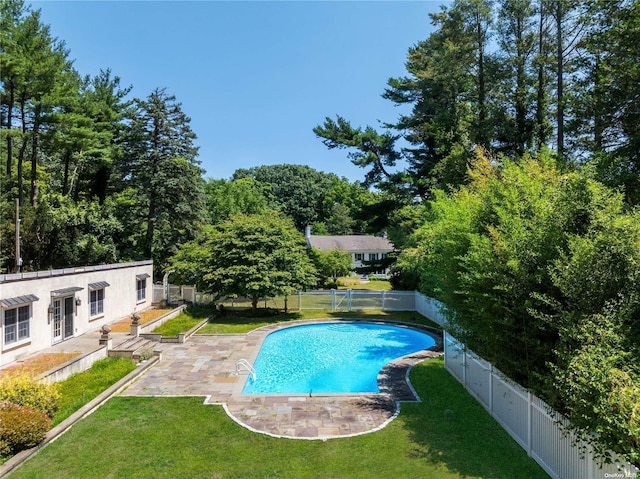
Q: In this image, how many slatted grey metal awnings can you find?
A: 4